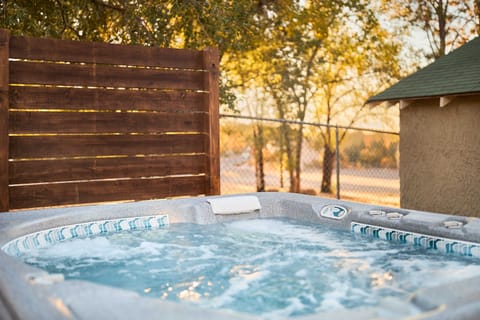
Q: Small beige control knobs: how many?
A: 3